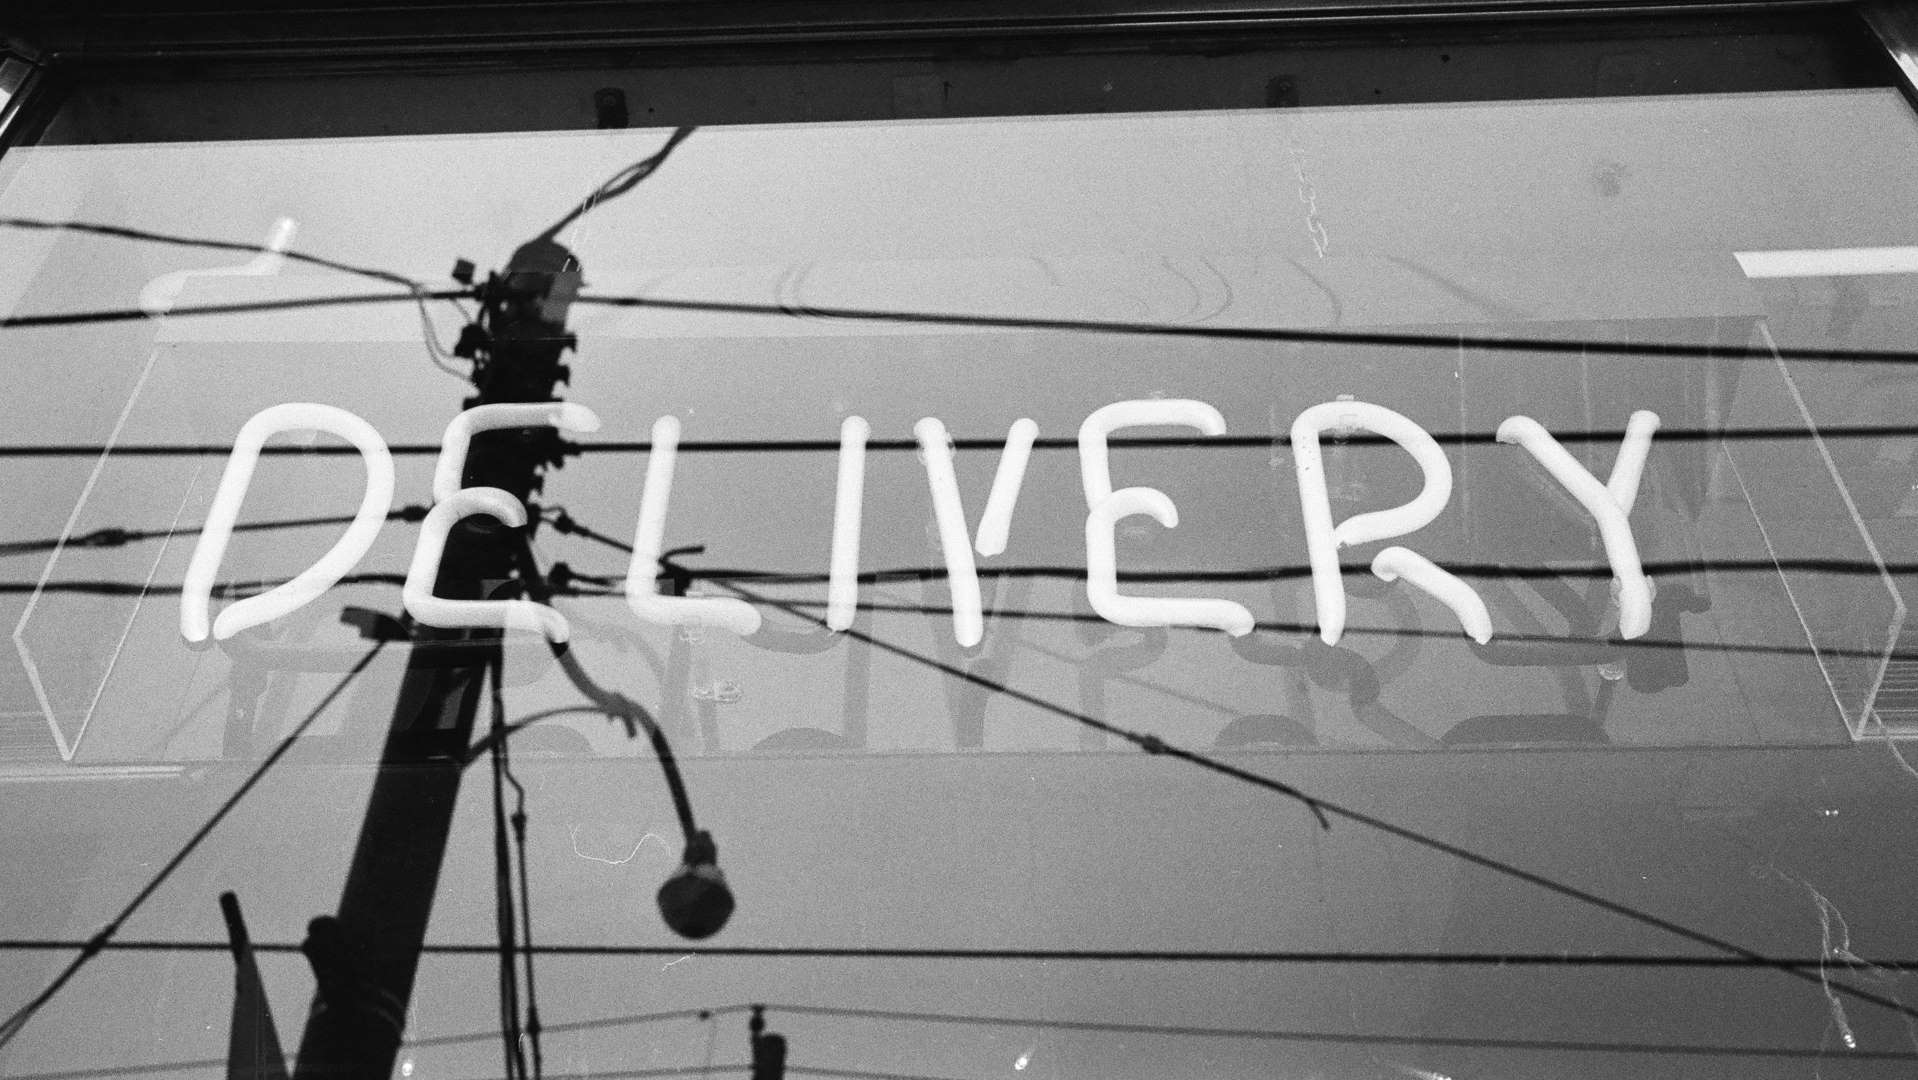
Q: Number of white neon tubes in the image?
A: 13